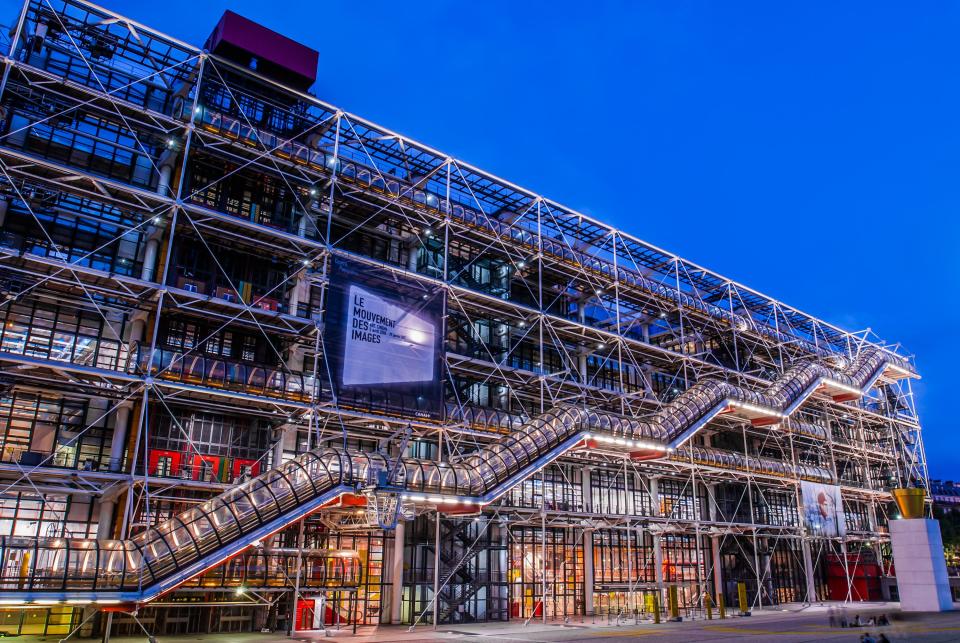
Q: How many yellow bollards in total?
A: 5